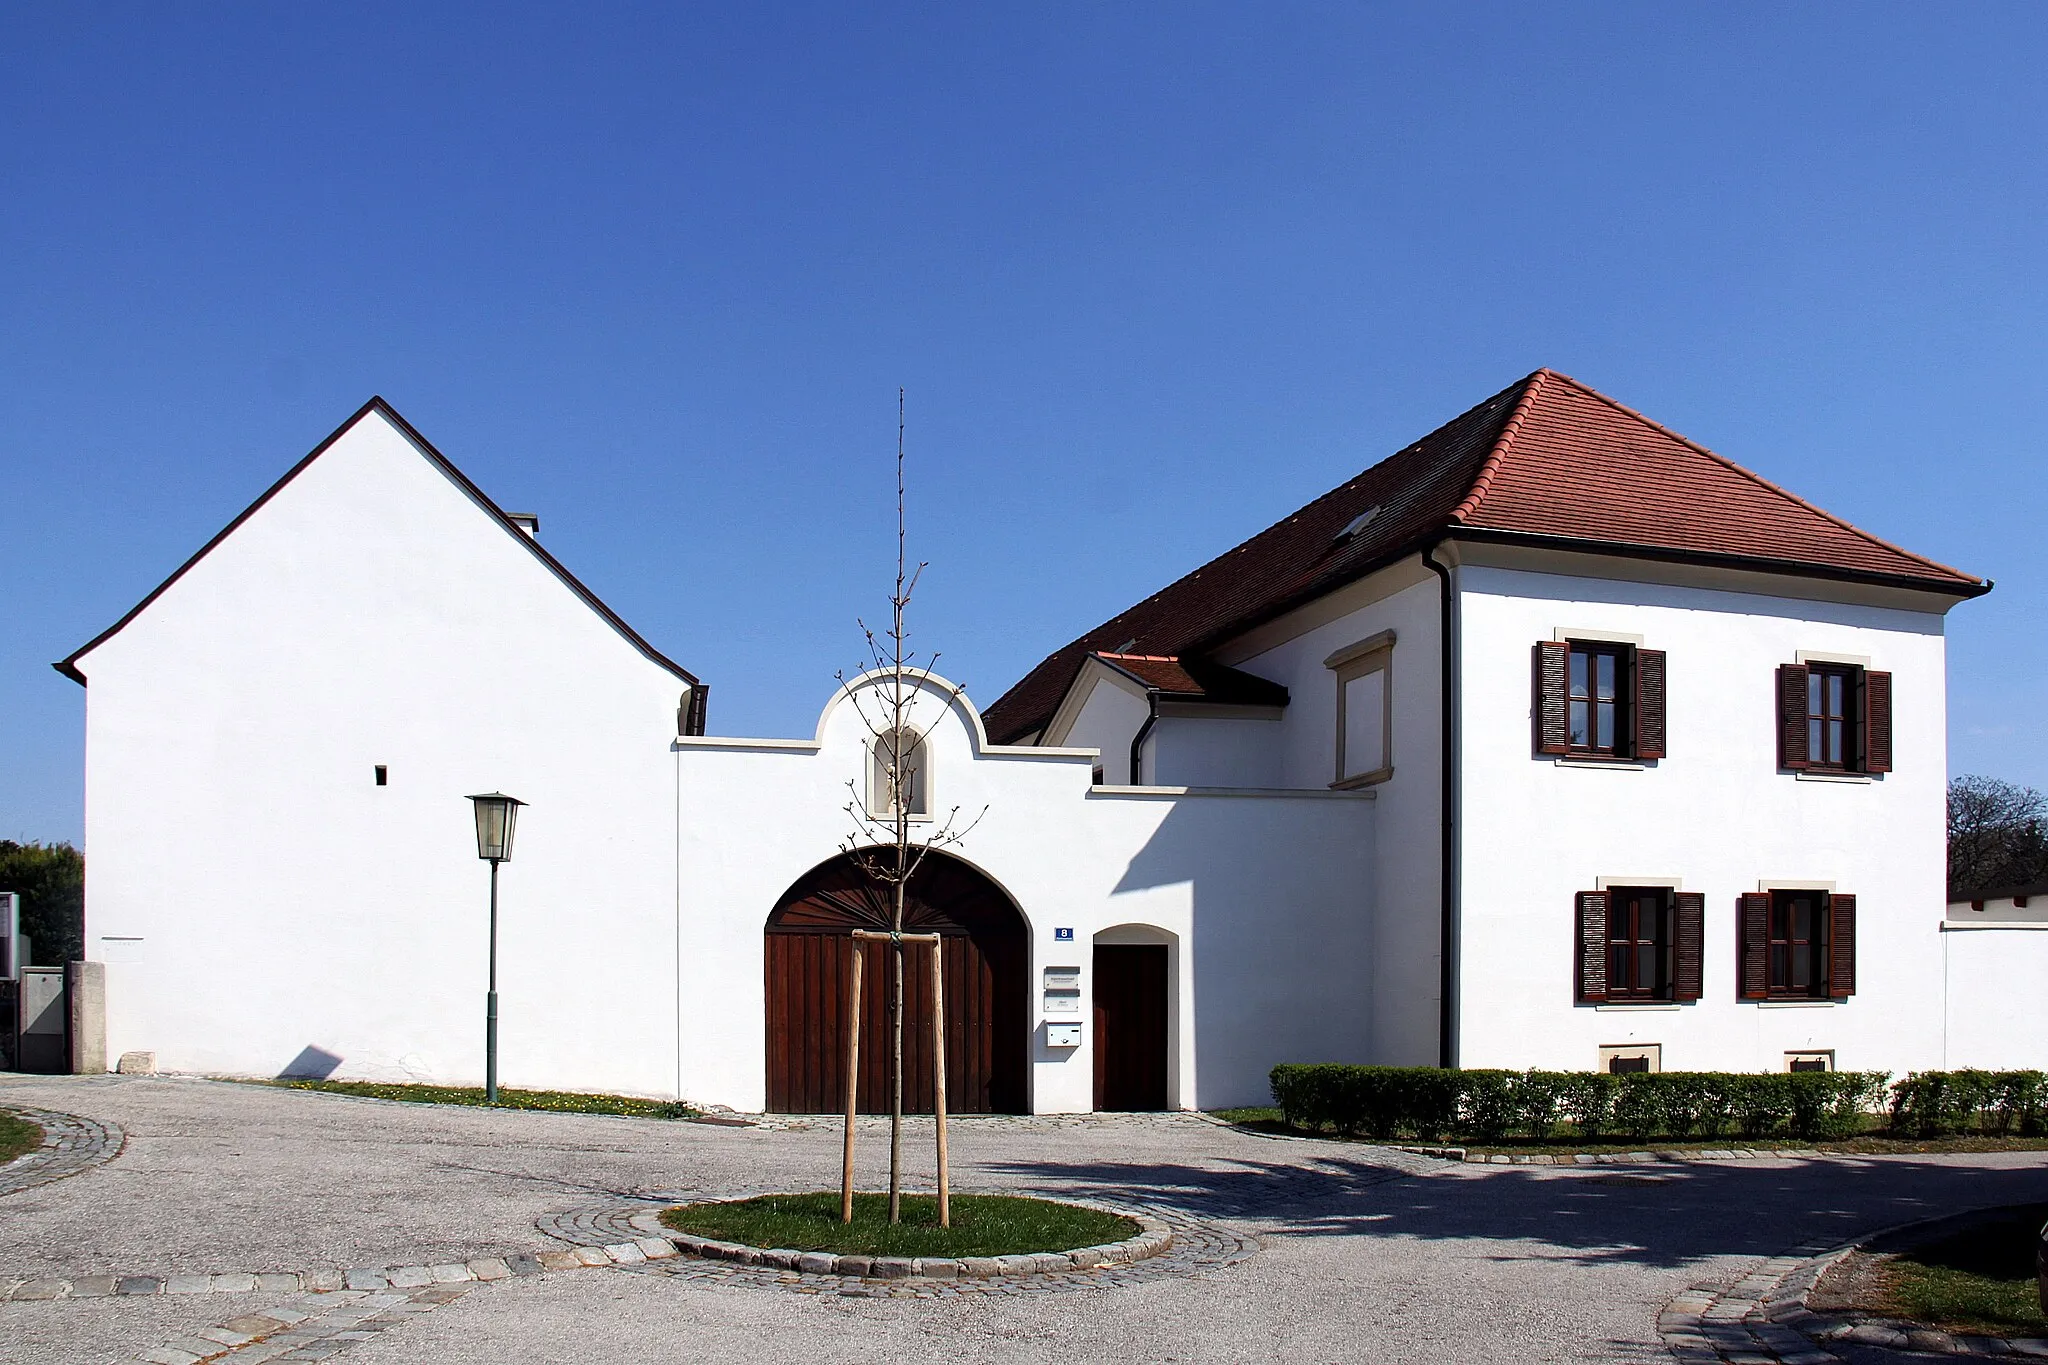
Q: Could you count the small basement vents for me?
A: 2